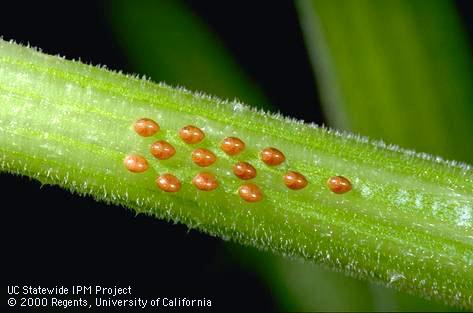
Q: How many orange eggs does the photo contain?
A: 13